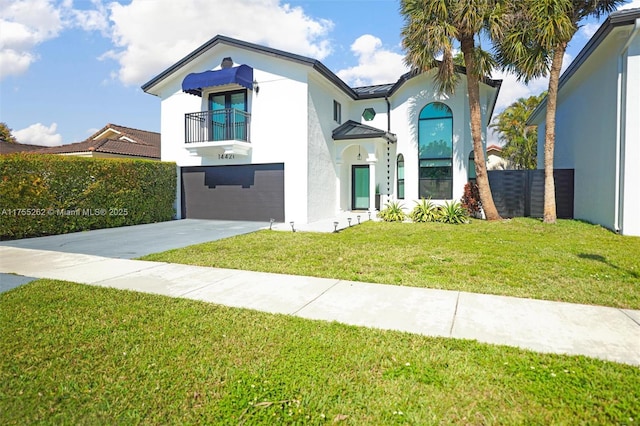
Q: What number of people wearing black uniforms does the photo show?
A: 0